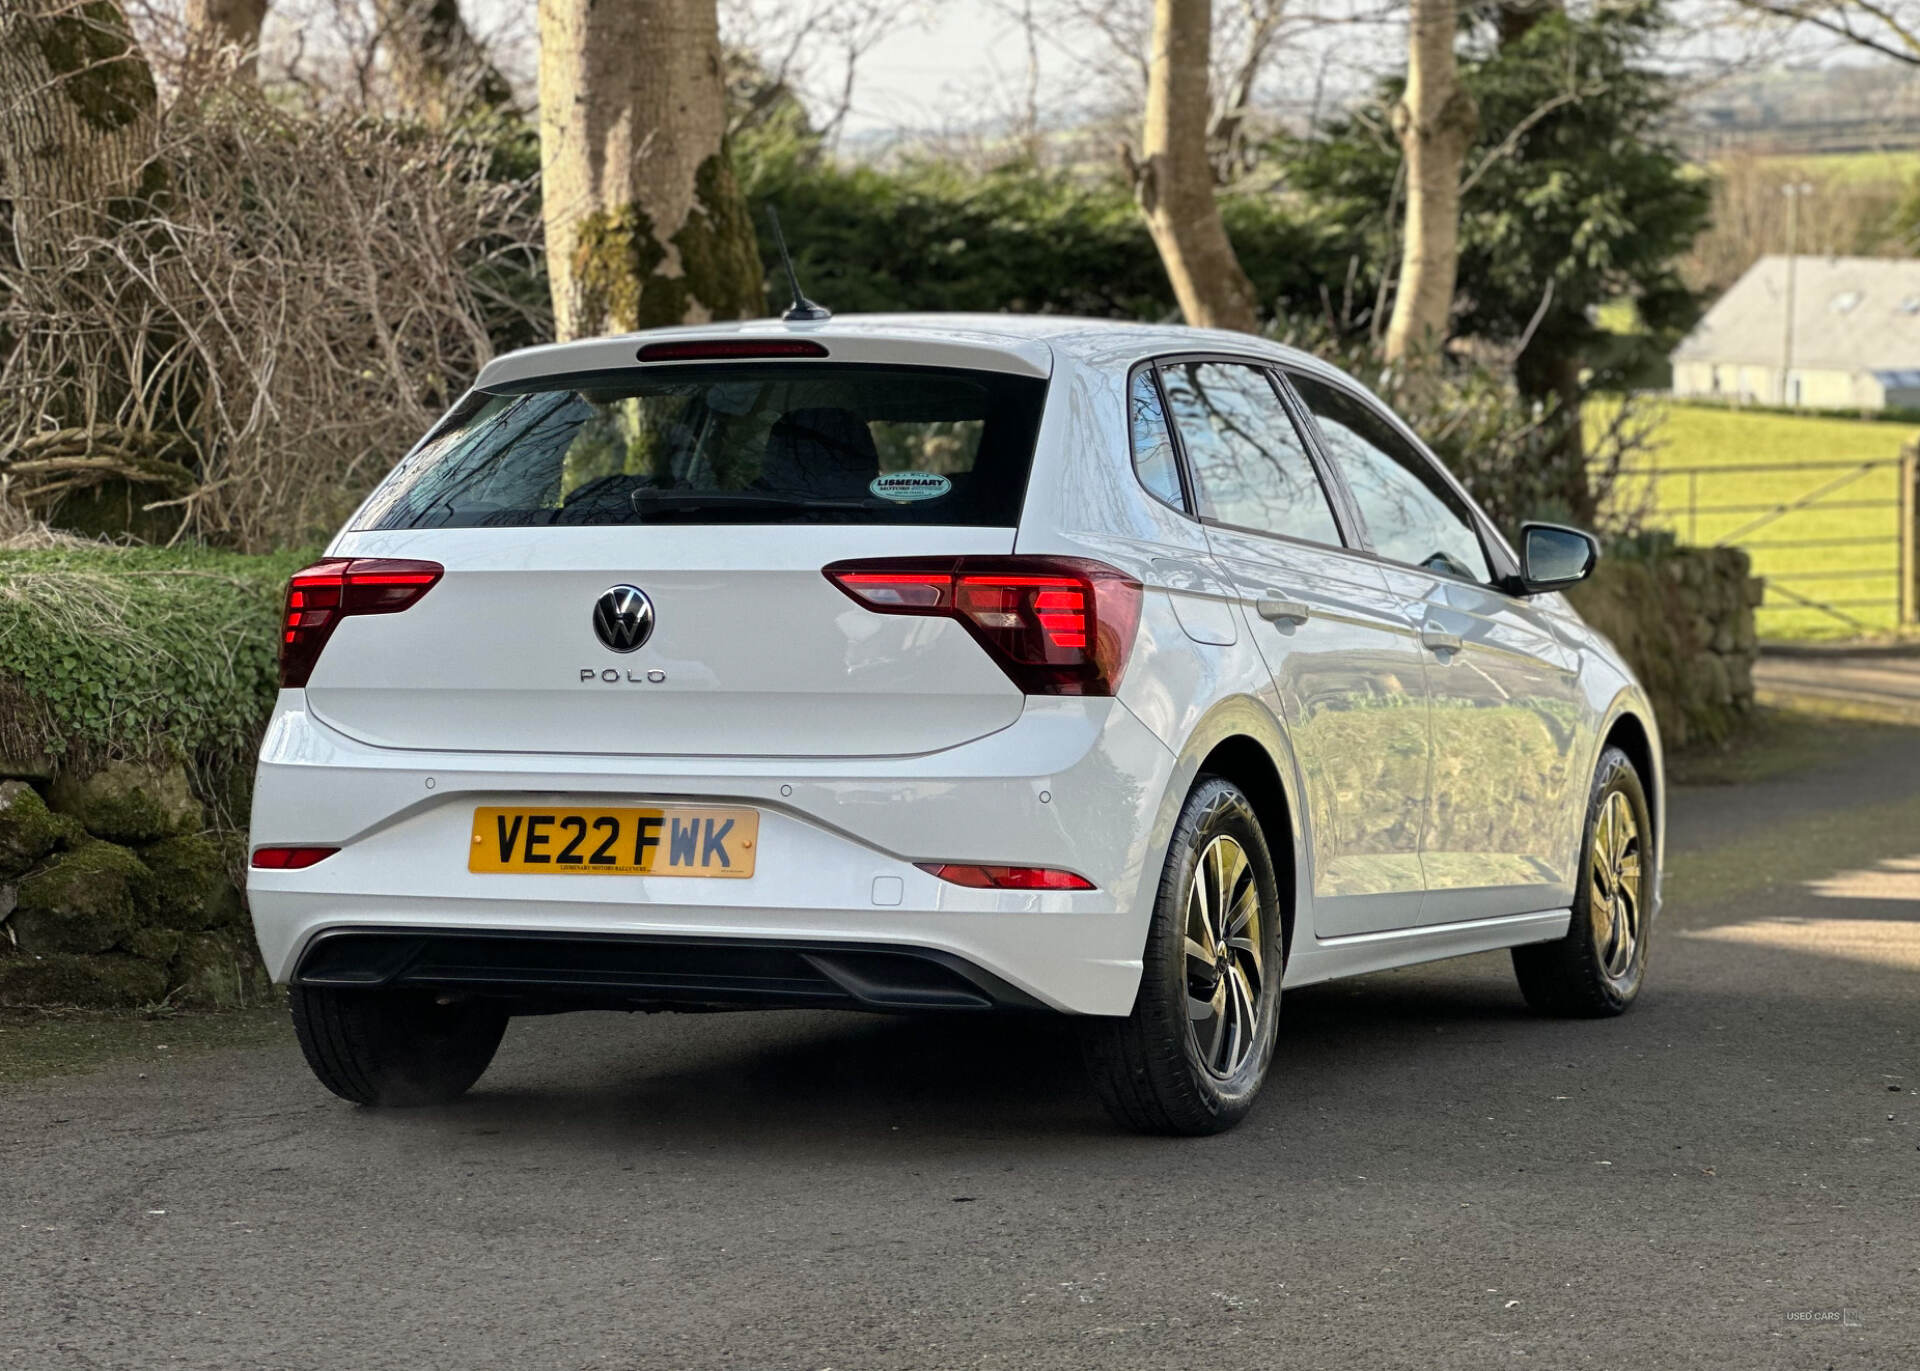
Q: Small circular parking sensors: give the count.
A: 3